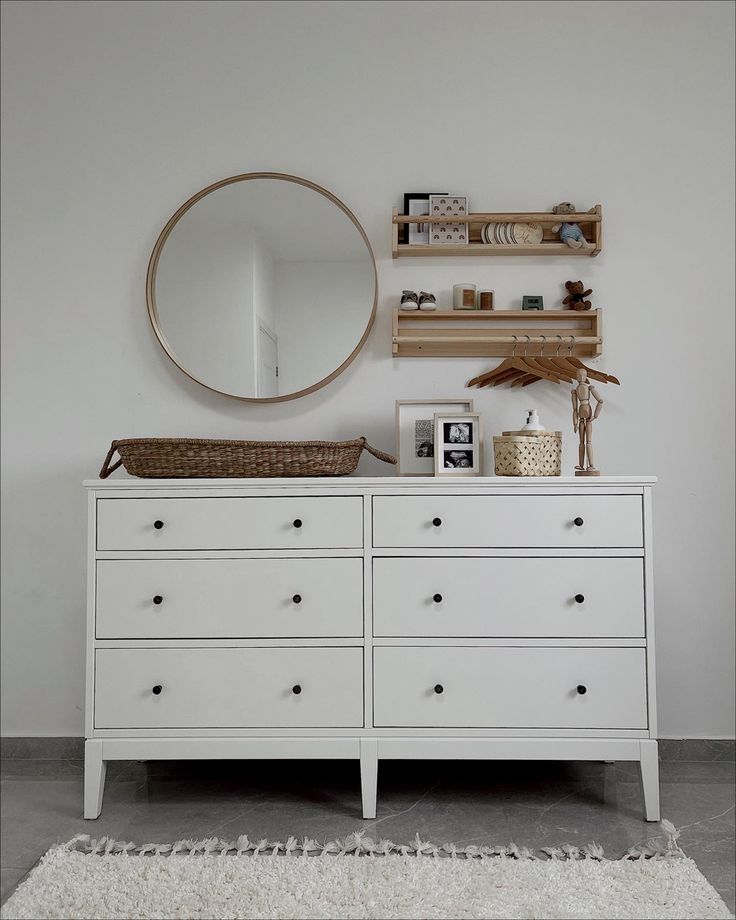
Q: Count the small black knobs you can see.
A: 12